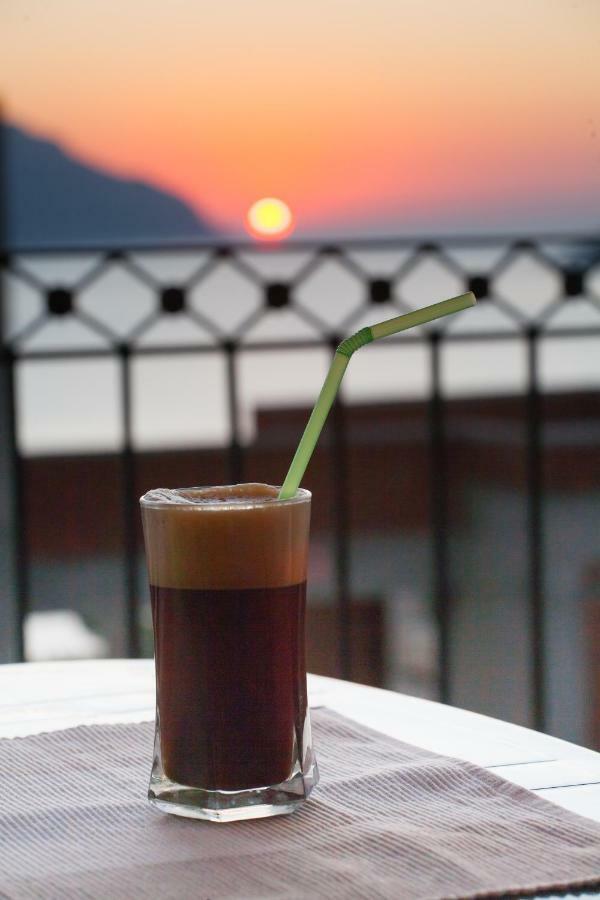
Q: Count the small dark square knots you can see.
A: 6